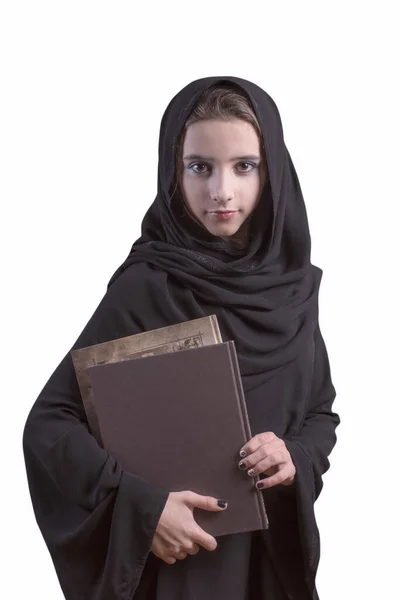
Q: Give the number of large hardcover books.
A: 2